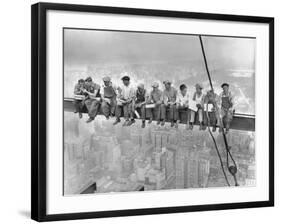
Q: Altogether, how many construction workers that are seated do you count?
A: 11